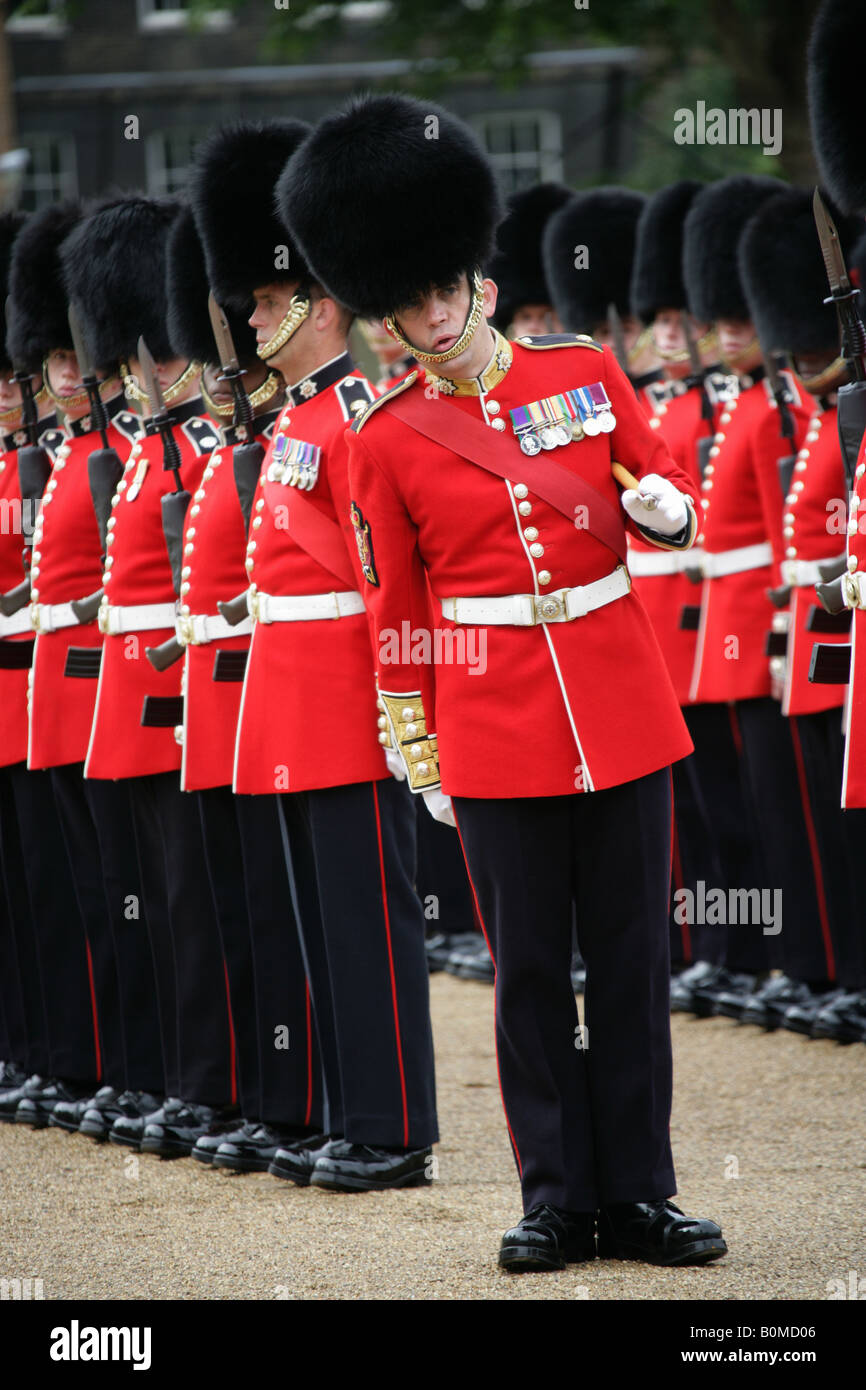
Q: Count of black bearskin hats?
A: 12